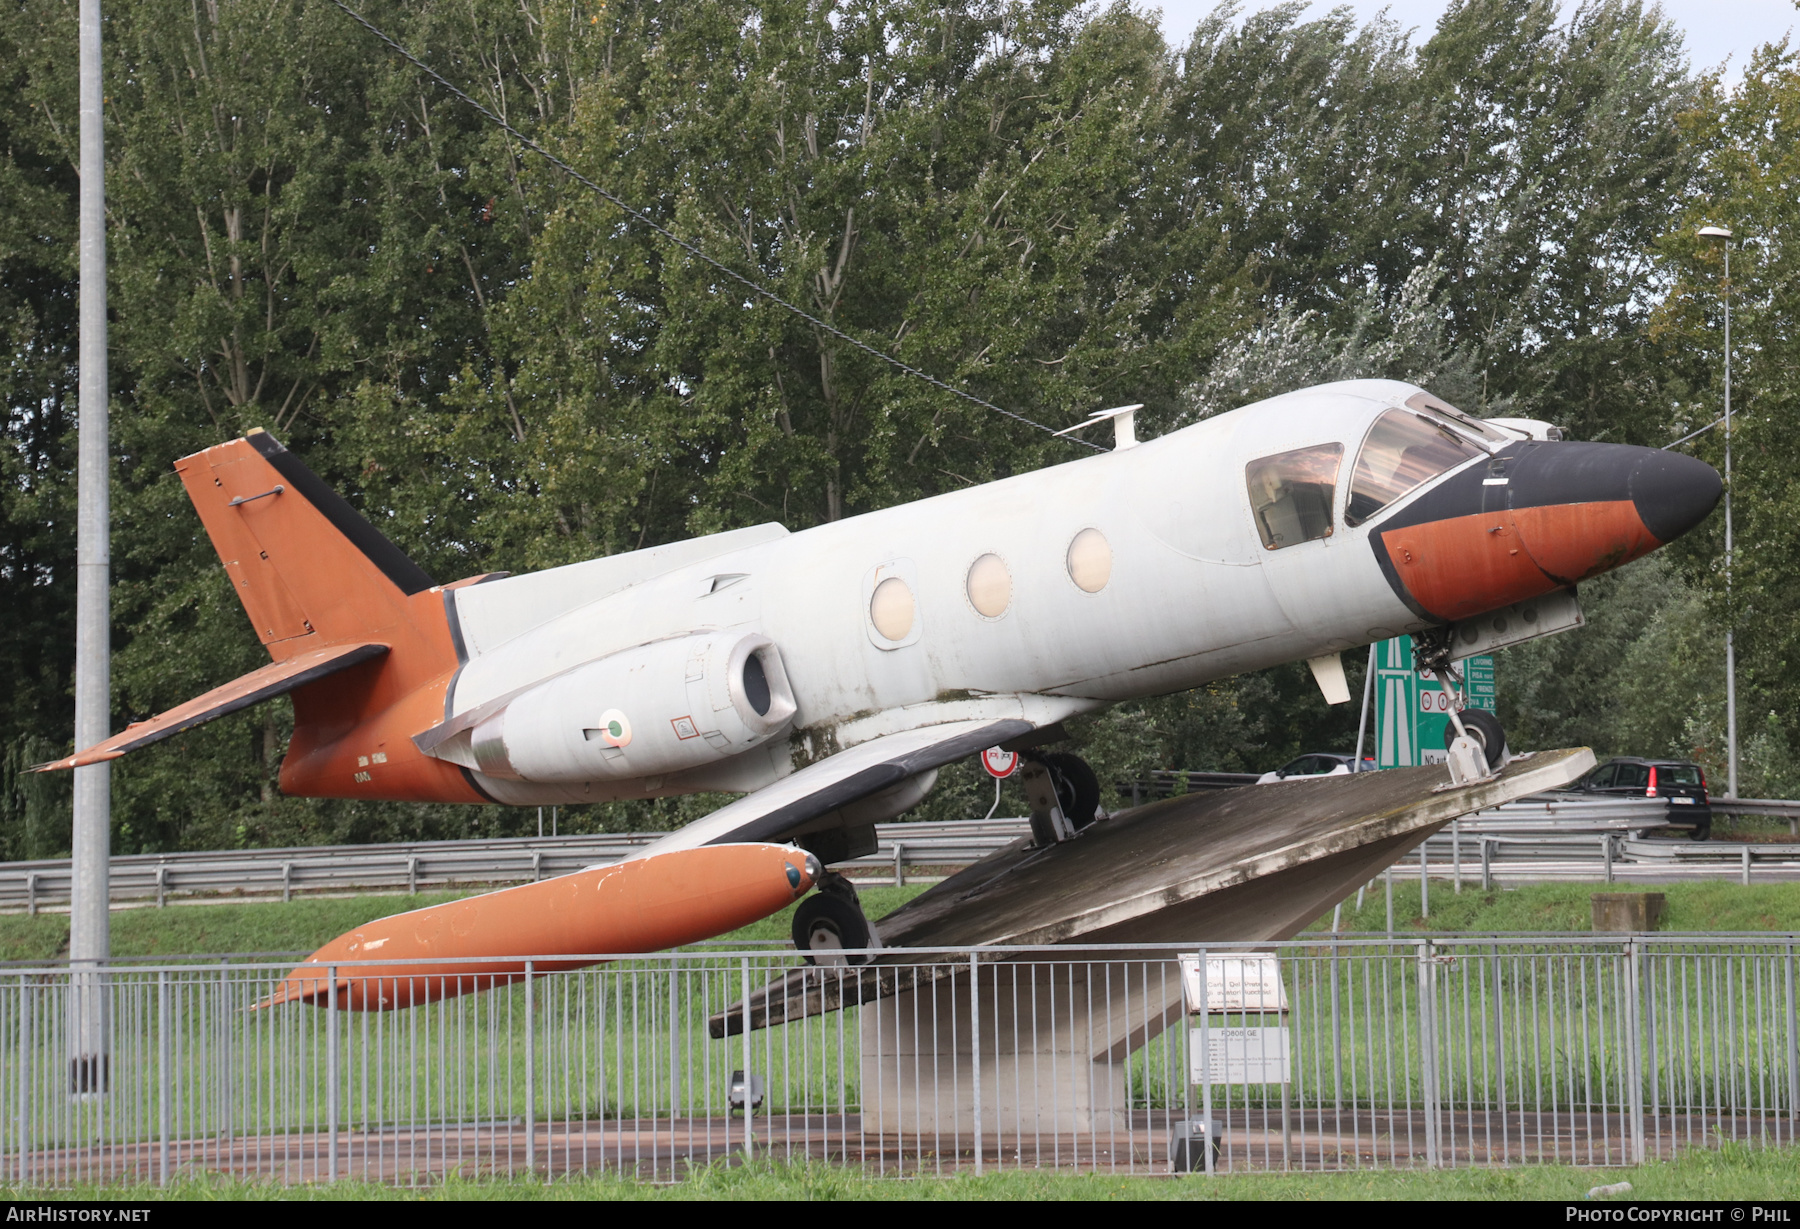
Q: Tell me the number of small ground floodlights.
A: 2